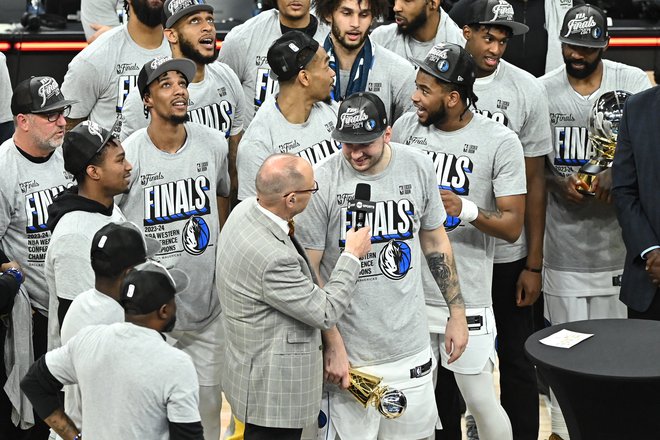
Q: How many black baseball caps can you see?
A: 11